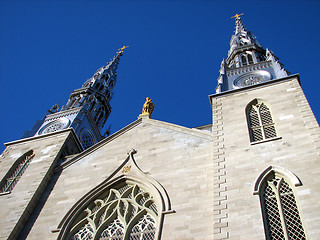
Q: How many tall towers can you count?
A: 2